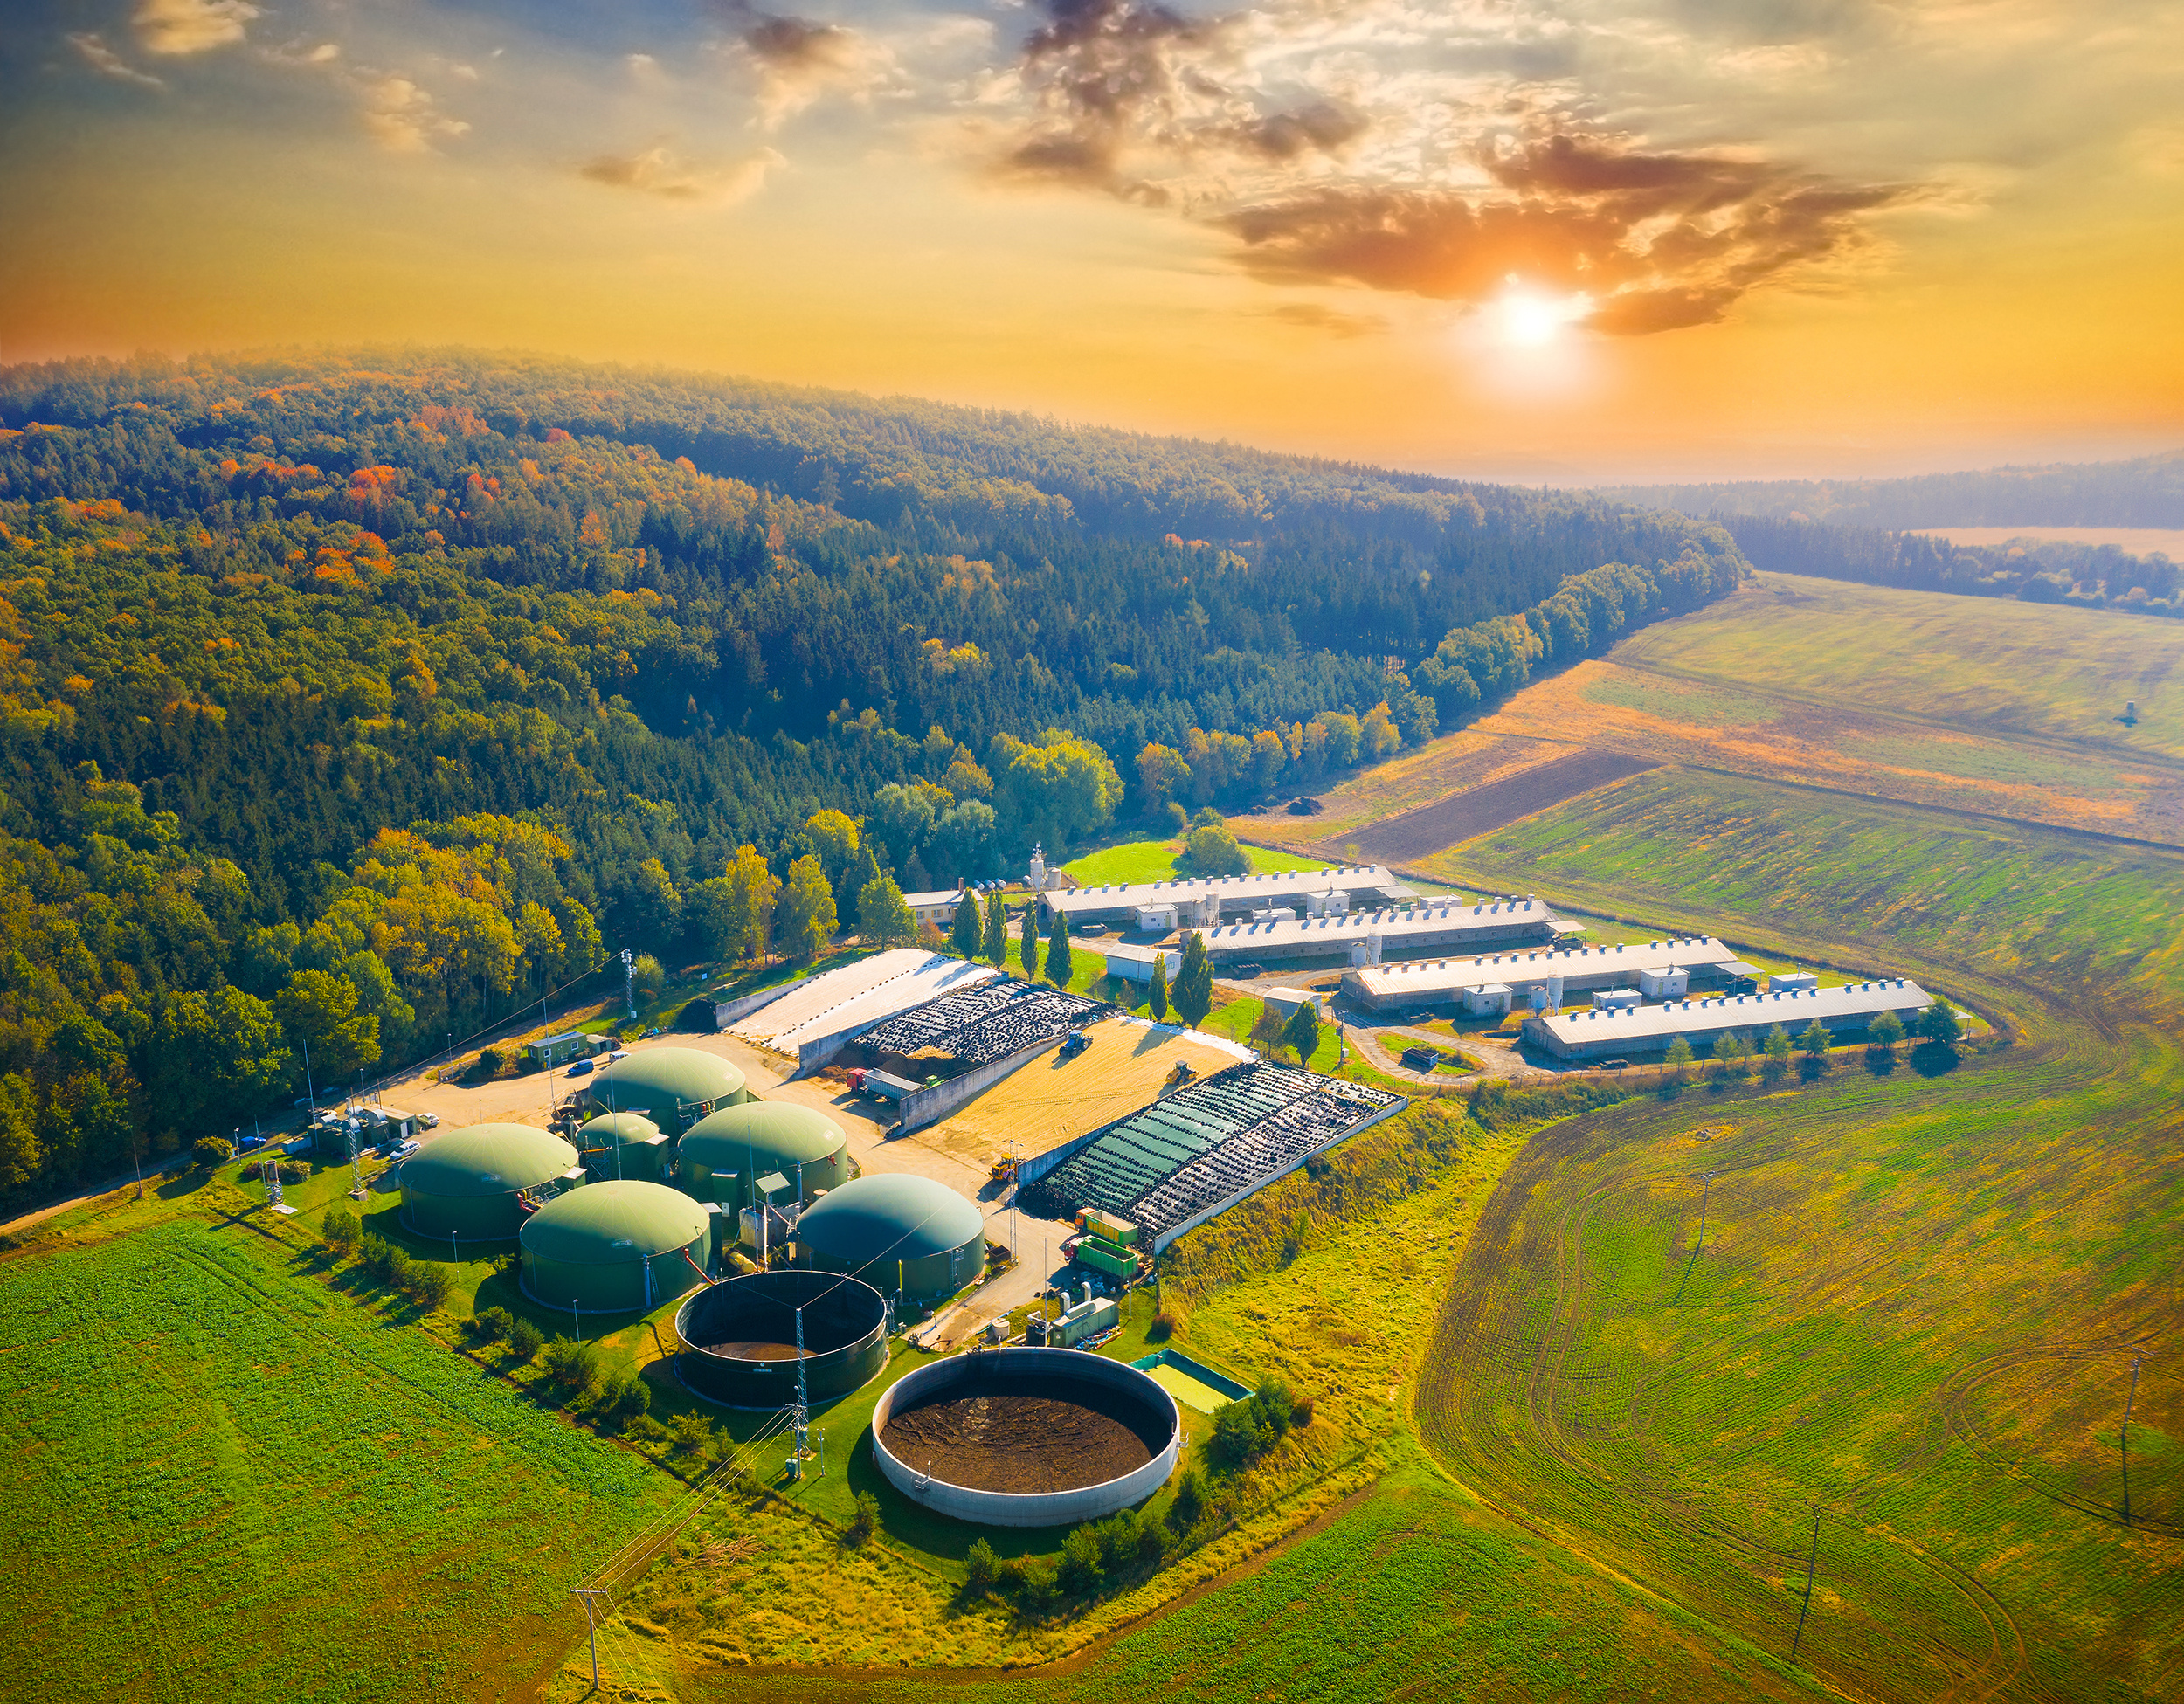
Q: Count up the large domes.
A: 5